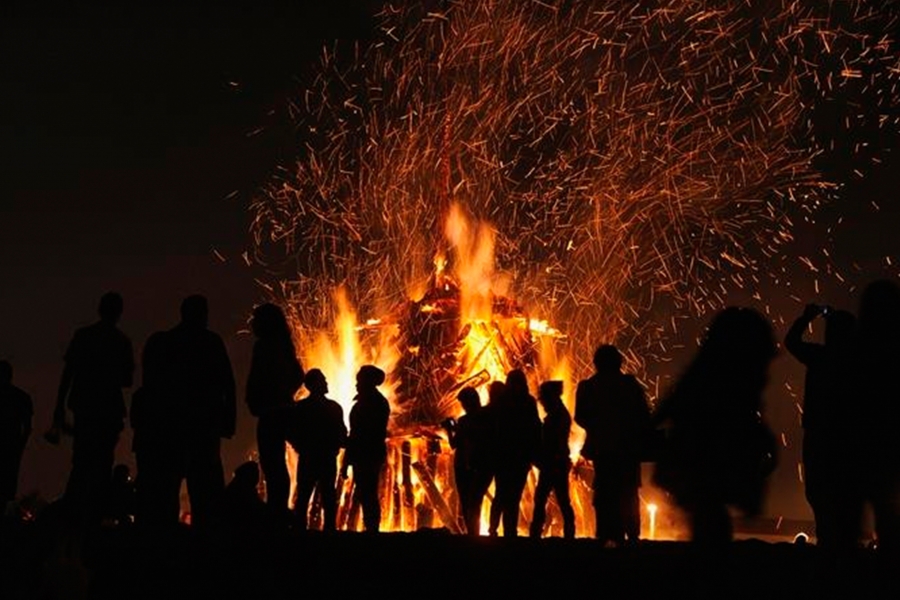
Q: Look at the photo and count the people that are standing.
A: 14